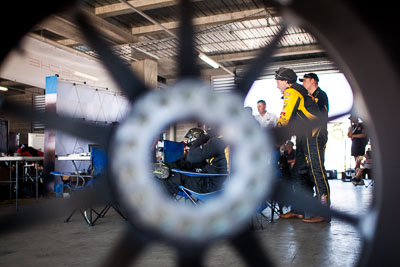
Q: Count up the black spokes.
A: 10